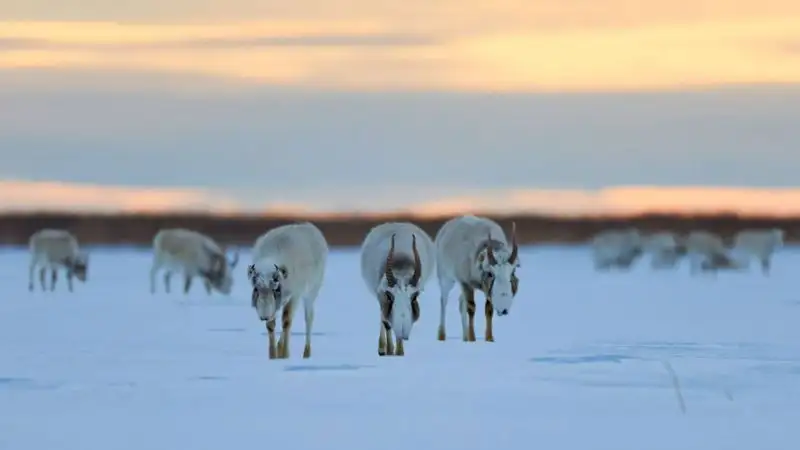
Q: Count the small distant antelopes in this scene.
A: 6